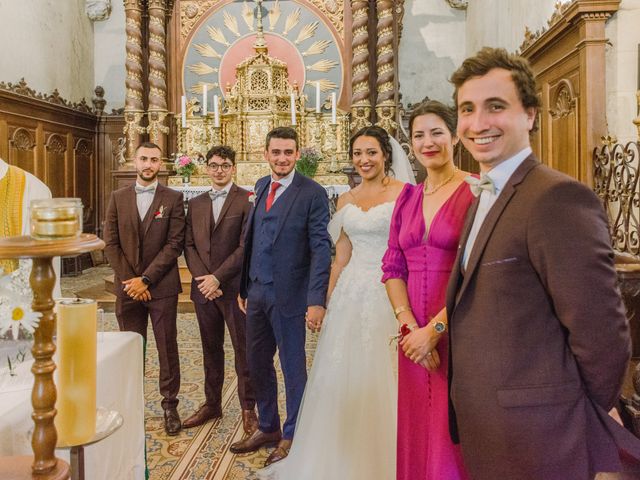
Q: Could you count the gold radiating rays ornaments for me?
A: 12